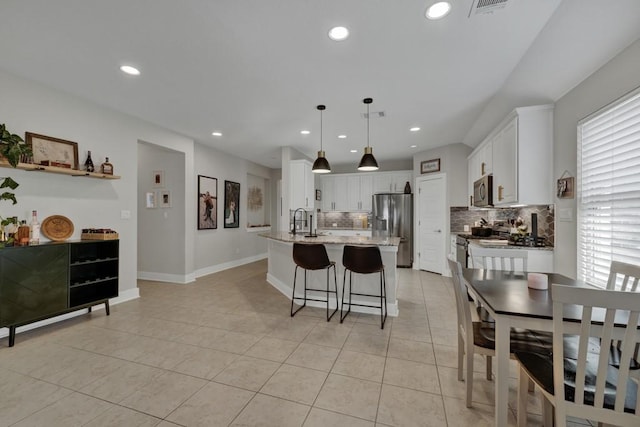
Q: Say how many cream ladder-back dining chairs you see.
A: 4